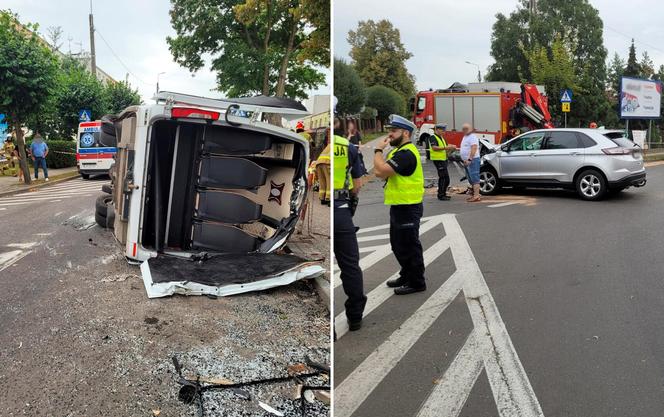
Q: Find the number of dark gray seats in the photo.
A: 4